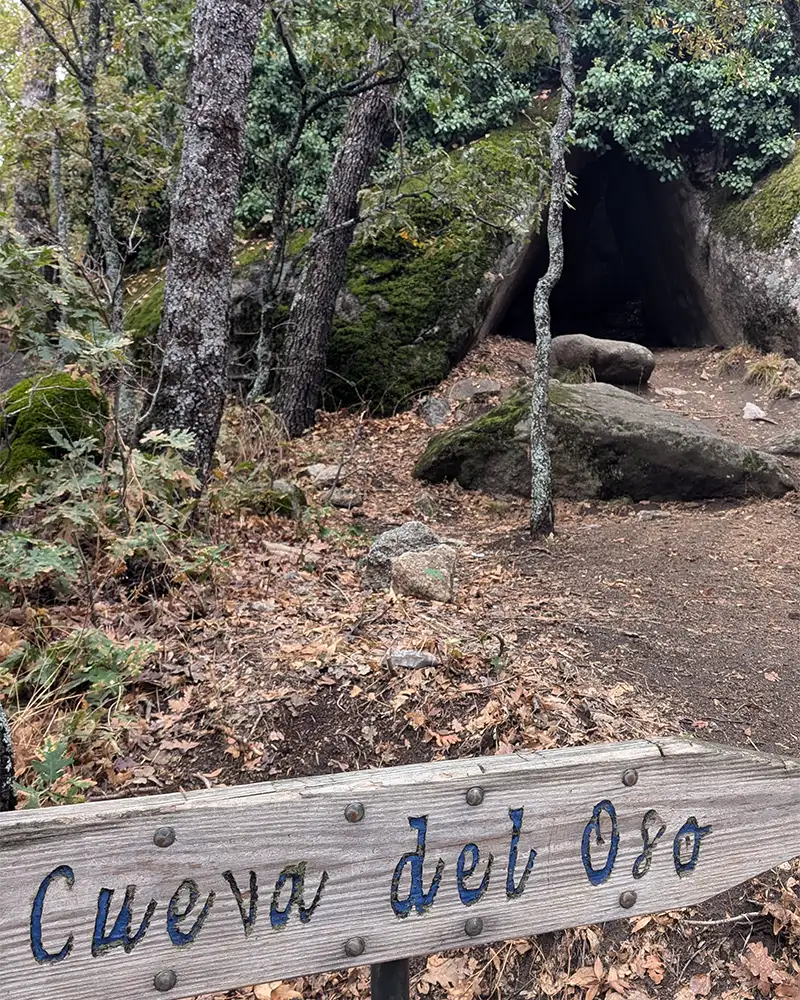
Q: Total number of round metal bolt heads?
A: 8